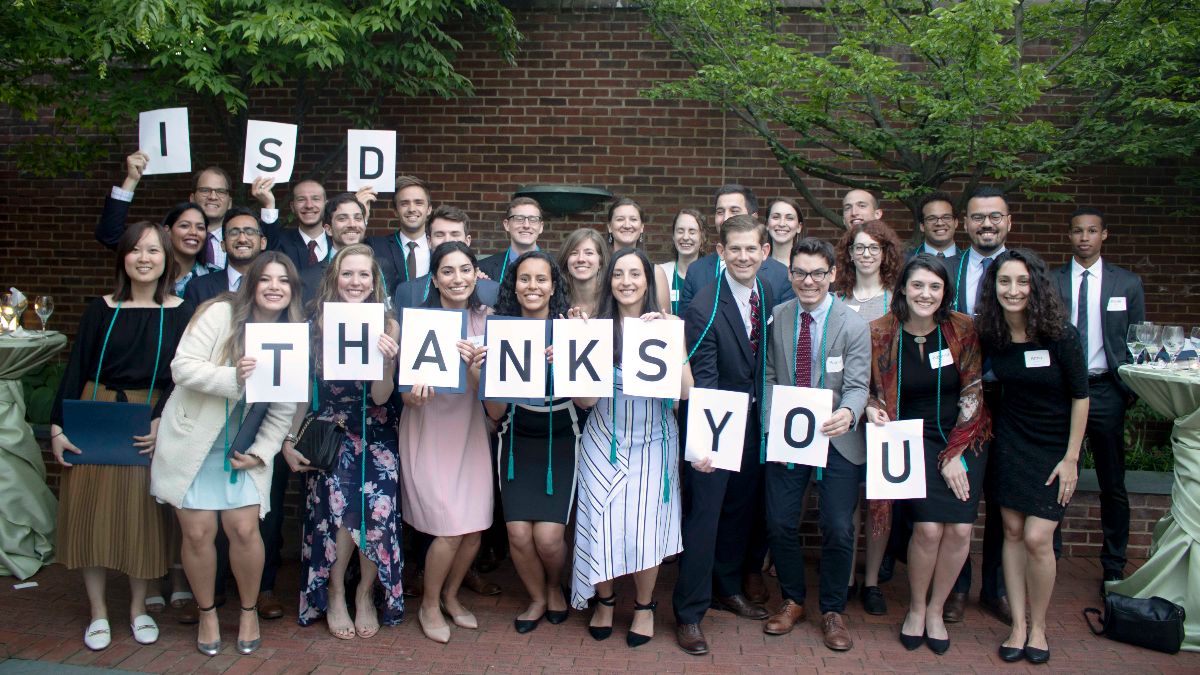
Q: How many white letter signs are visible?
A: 12